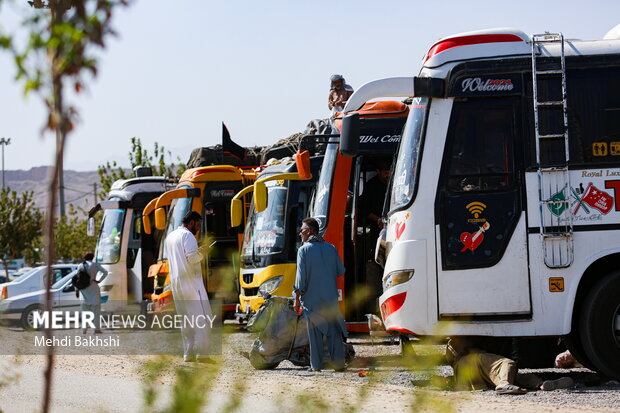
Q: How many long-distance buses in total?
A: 5